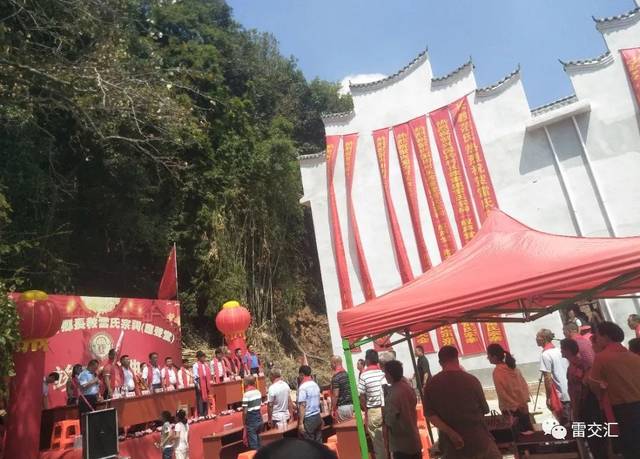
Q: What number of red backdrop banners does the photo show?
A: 1